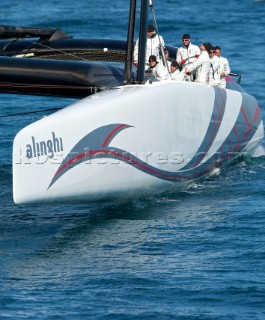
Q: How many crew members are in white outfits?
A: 8